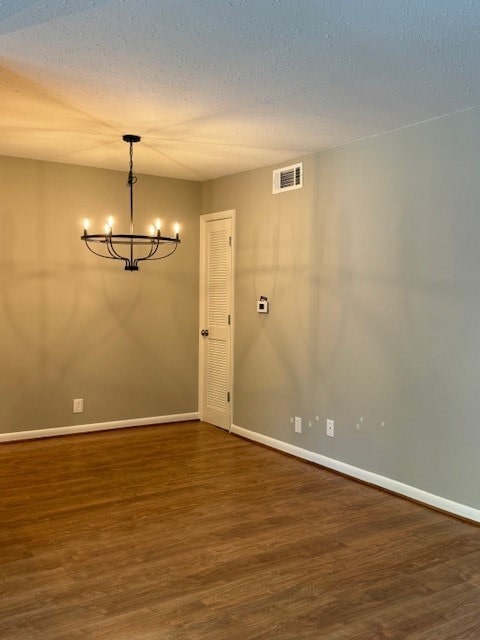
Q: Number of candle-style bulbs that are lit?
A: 6